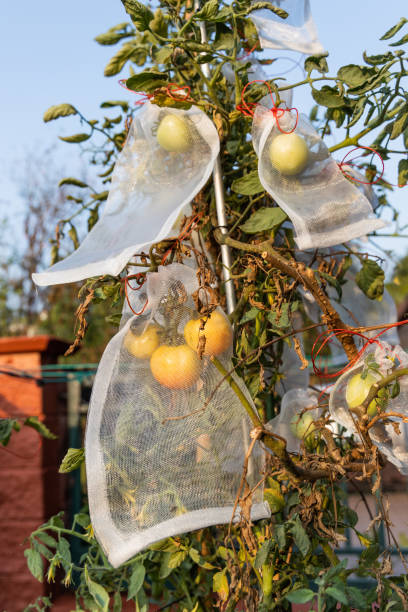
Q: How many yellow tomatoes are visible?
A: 3